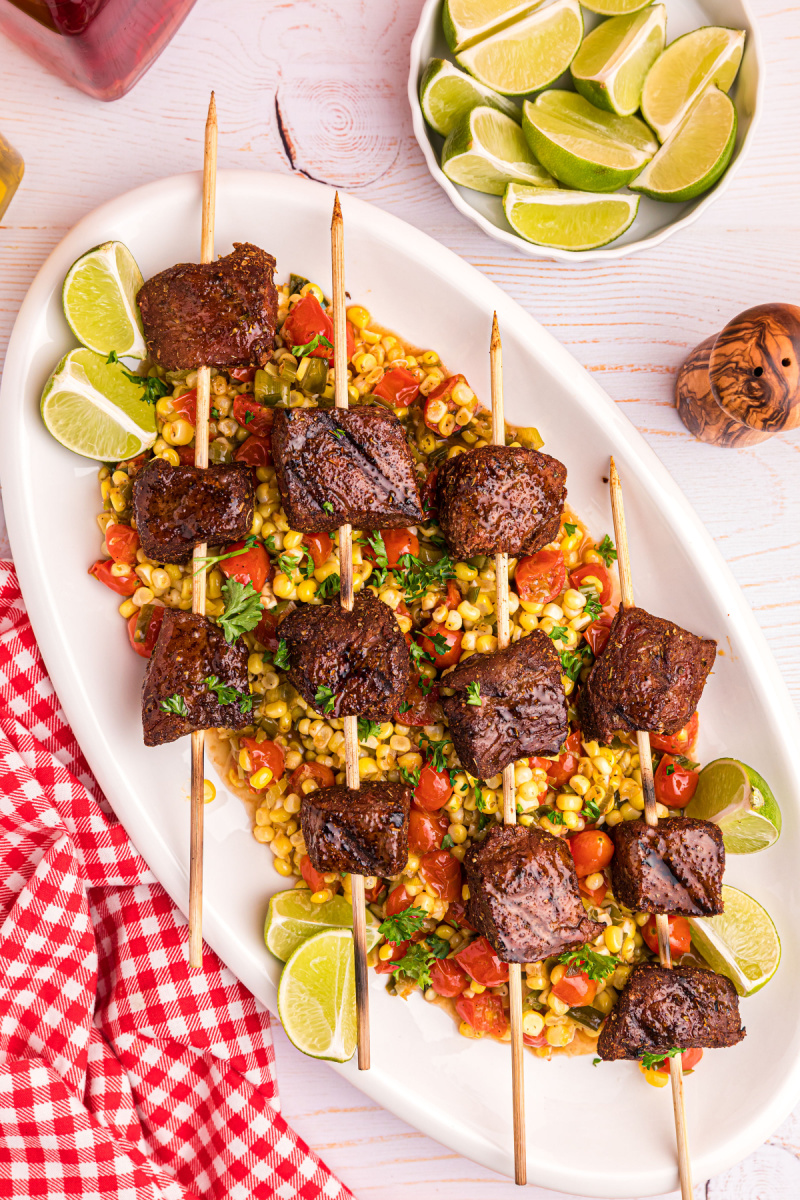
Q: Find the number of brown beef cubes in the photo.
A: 12